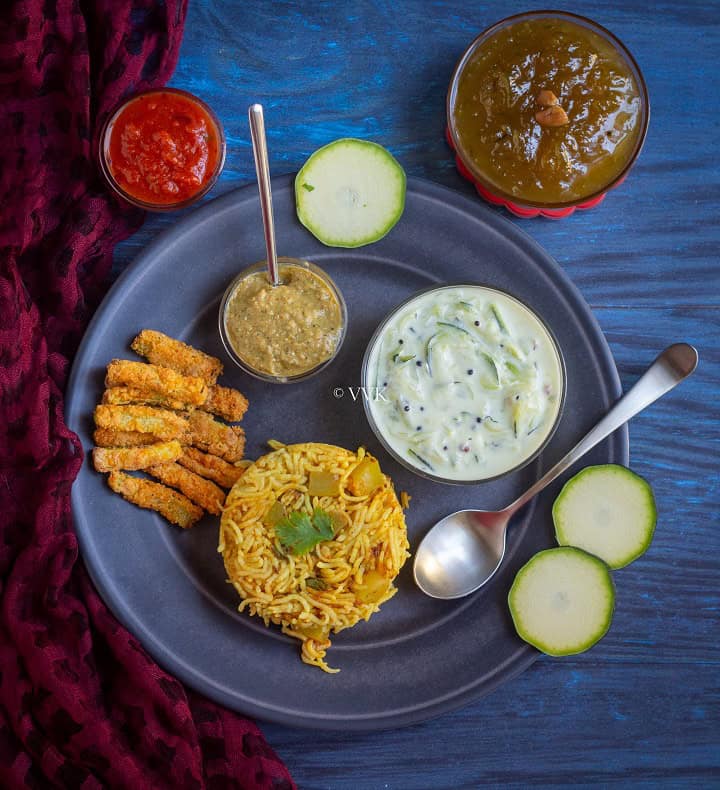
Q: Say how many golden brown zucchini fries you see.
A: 11